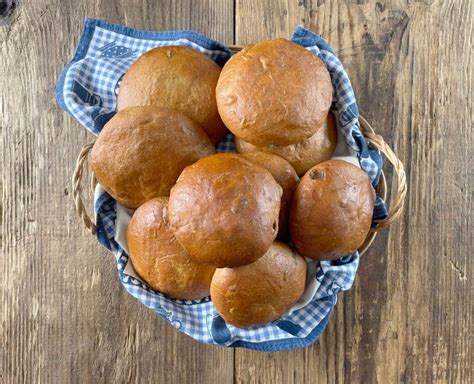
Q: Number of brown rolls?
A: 9